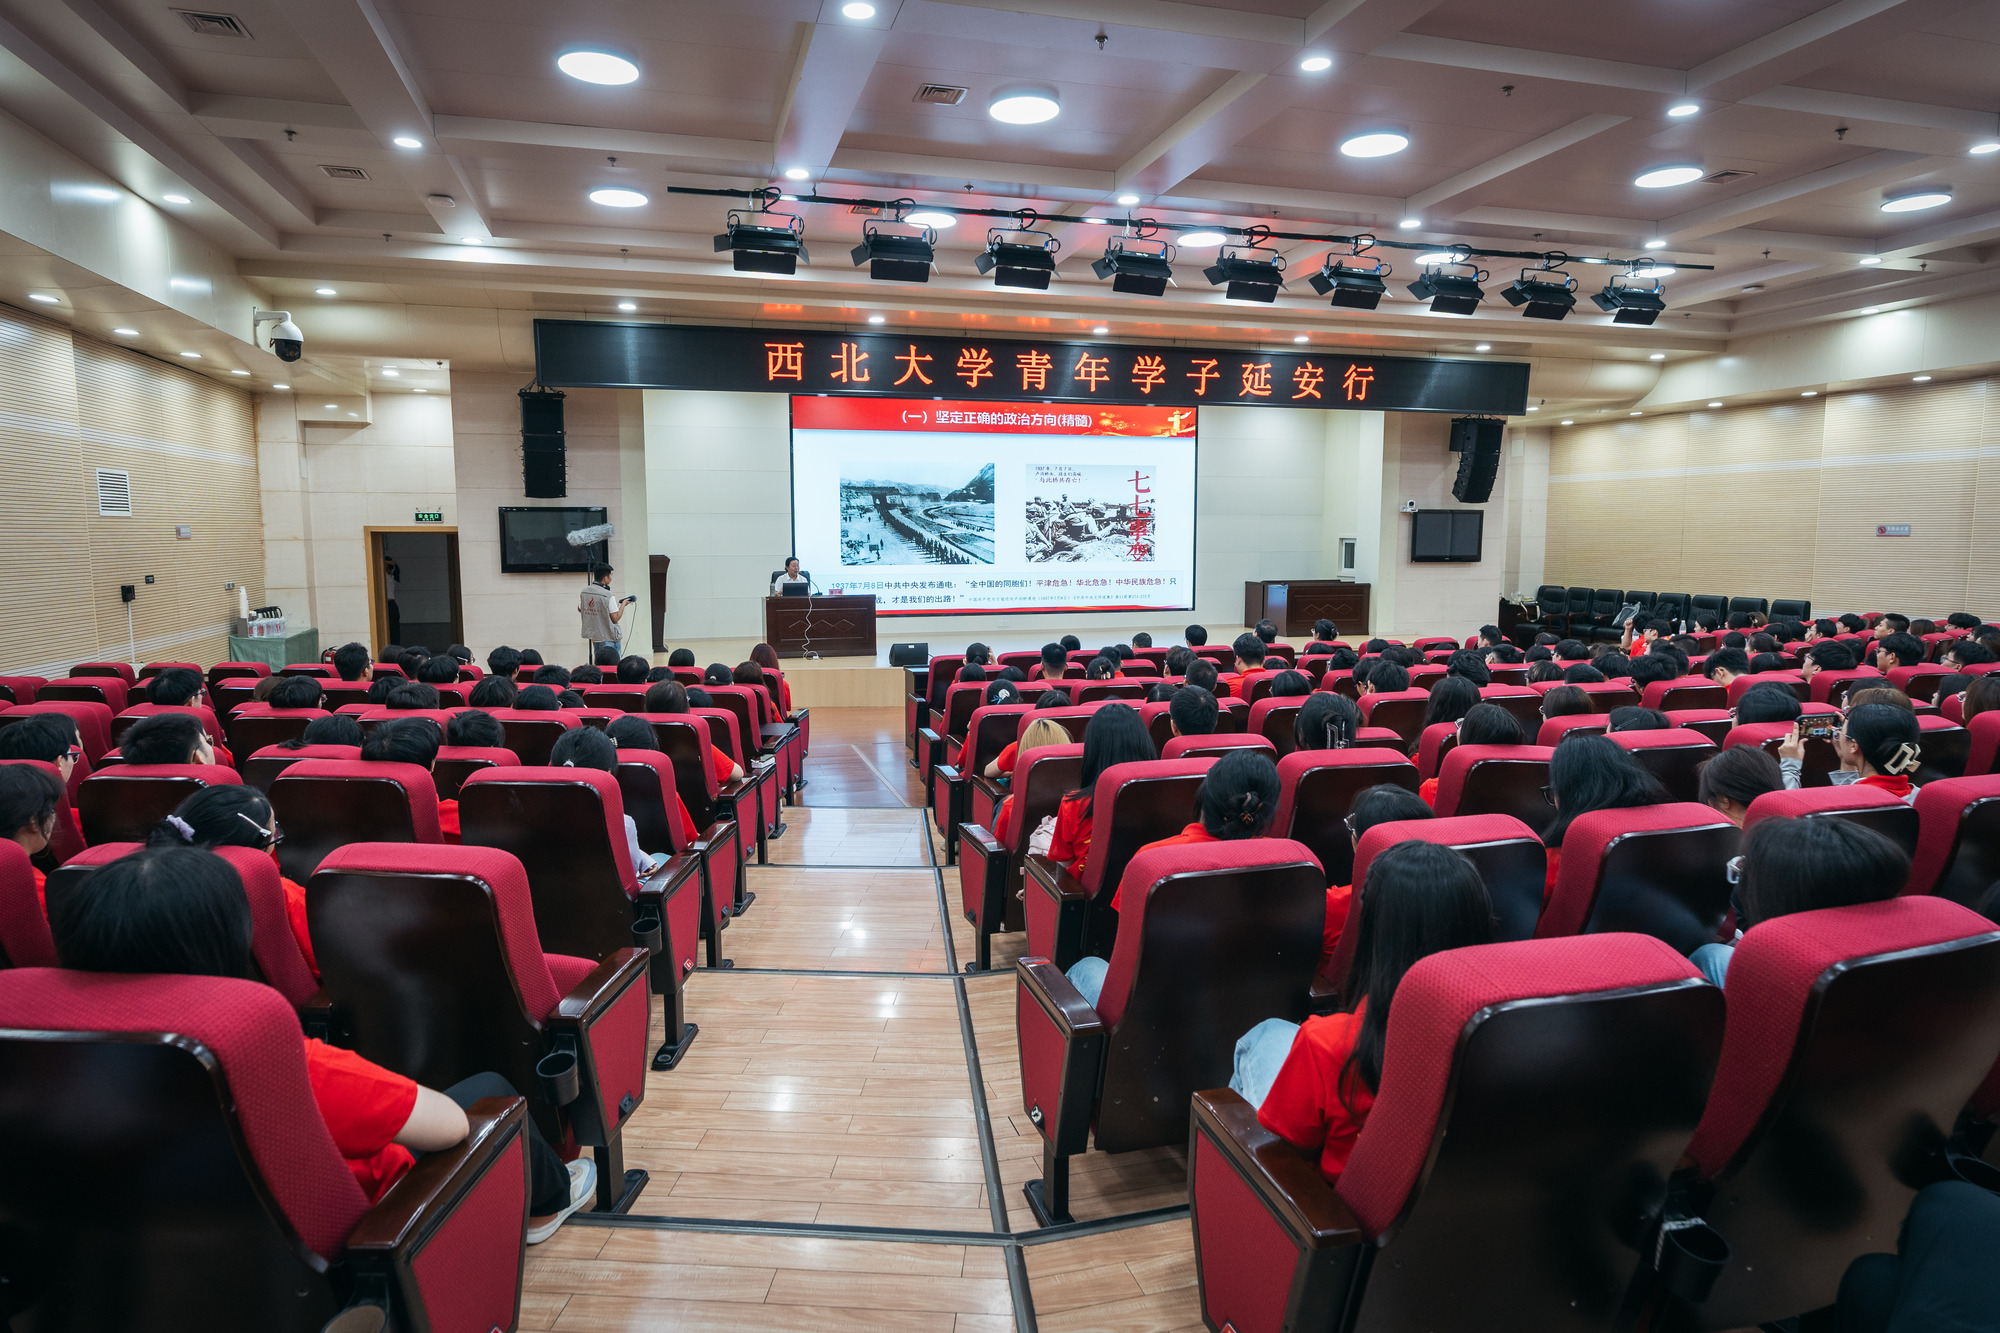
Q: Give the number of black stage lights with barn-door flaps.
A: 9